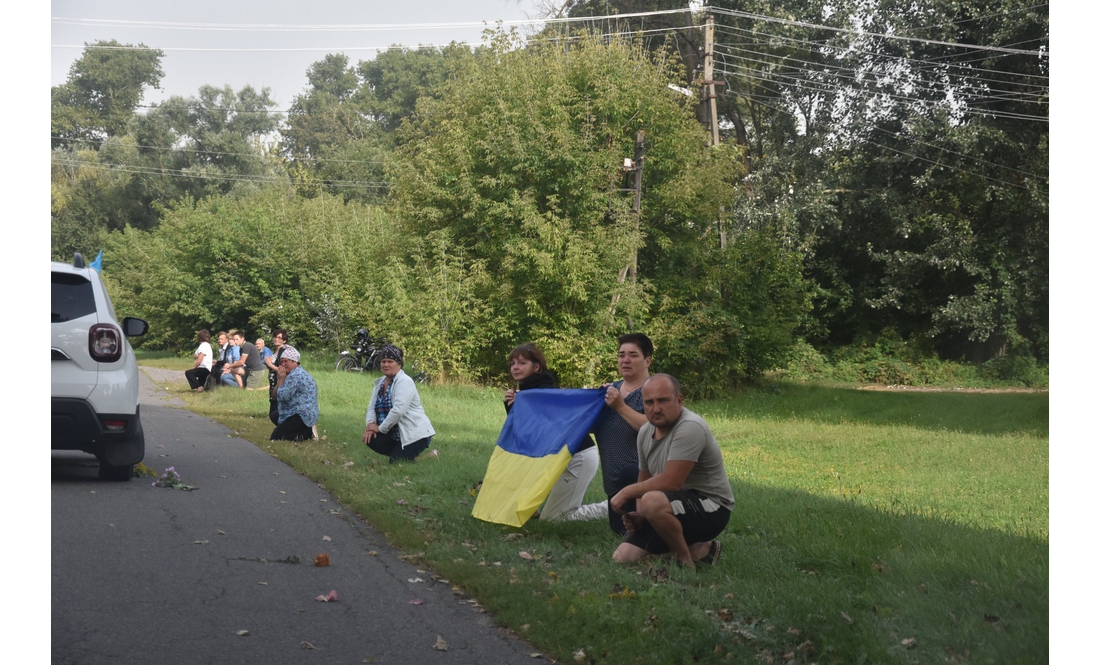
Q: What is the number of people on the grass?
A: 11